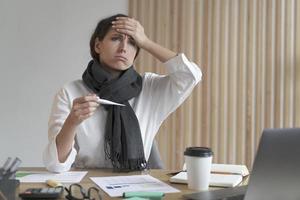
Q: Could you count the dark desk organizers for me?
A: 1